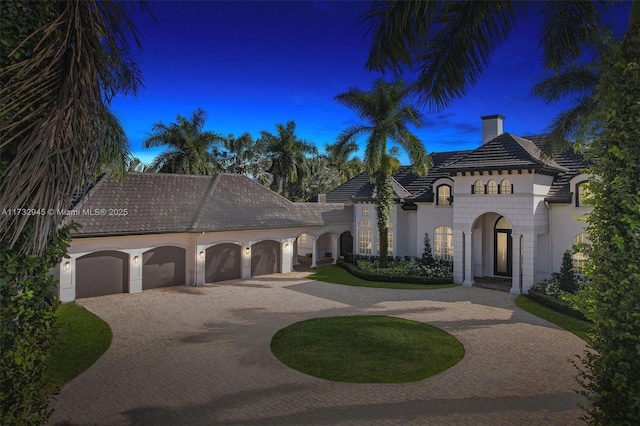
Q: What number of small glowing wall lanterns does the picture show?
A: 5